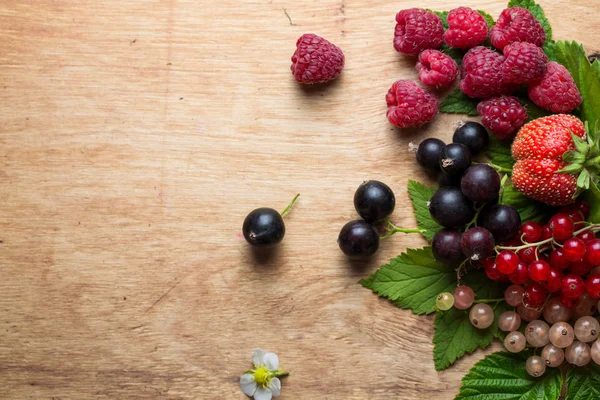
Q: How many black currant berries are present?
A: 12